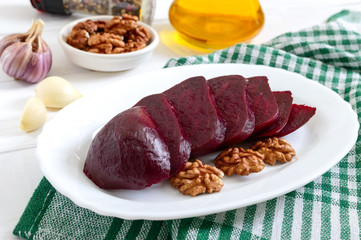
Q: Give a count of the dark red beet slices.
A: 7